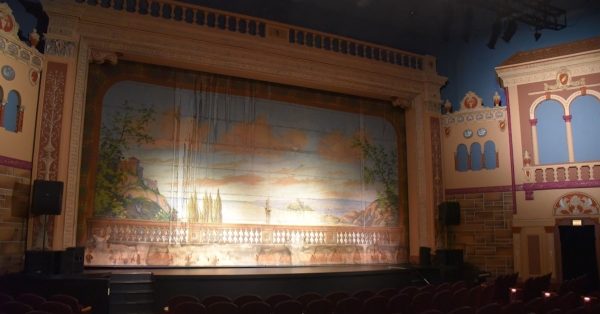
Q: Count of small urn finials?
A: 3